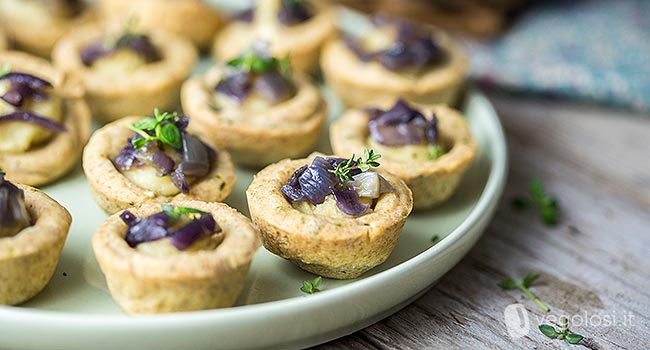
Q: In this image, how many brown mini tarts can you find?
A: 12